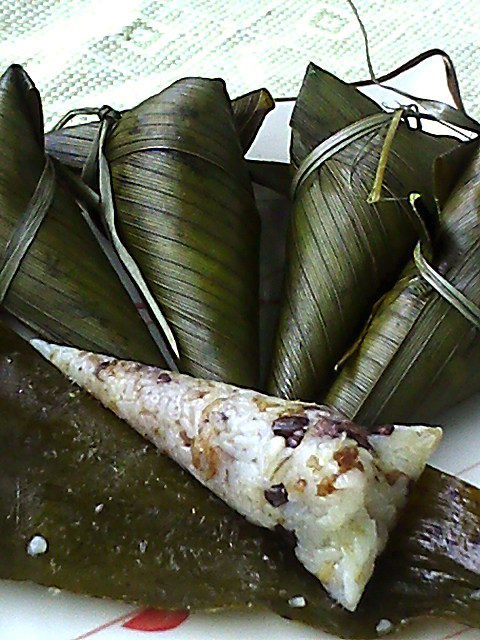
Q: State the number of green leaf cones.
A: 4